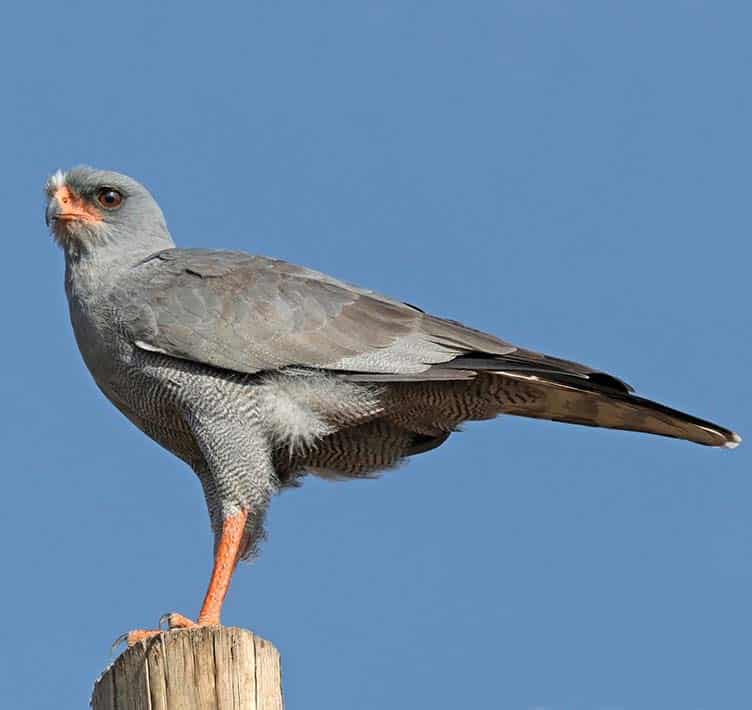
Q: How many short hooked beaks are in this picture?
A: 1